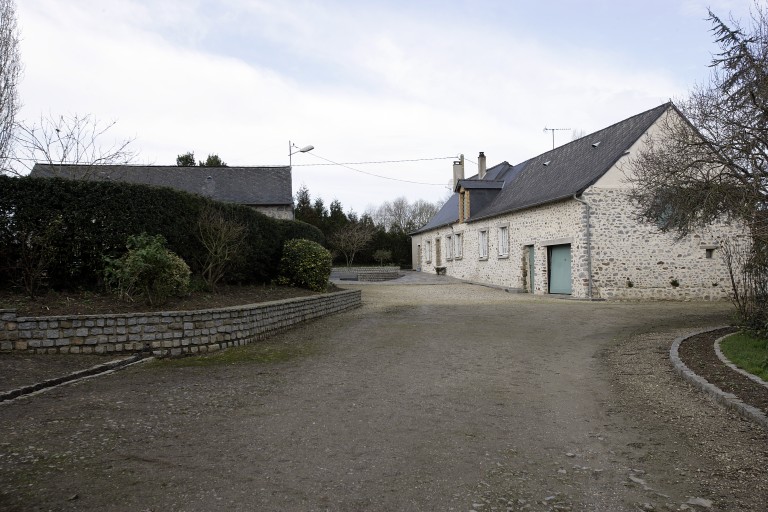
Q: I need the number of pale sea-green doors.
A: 2